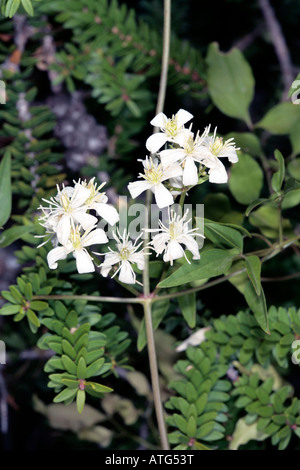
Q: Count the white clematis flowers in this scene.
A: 9